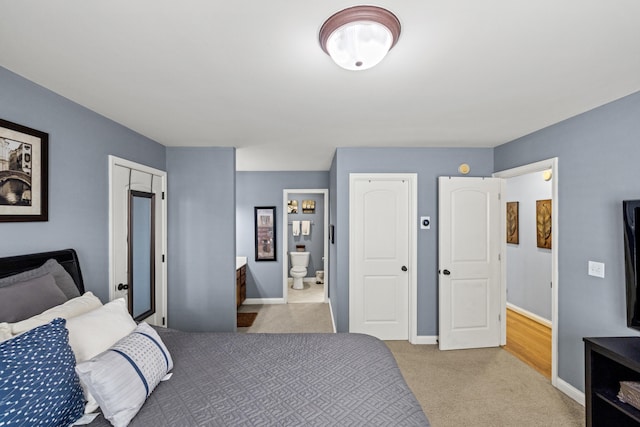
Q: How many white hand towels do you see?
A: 2